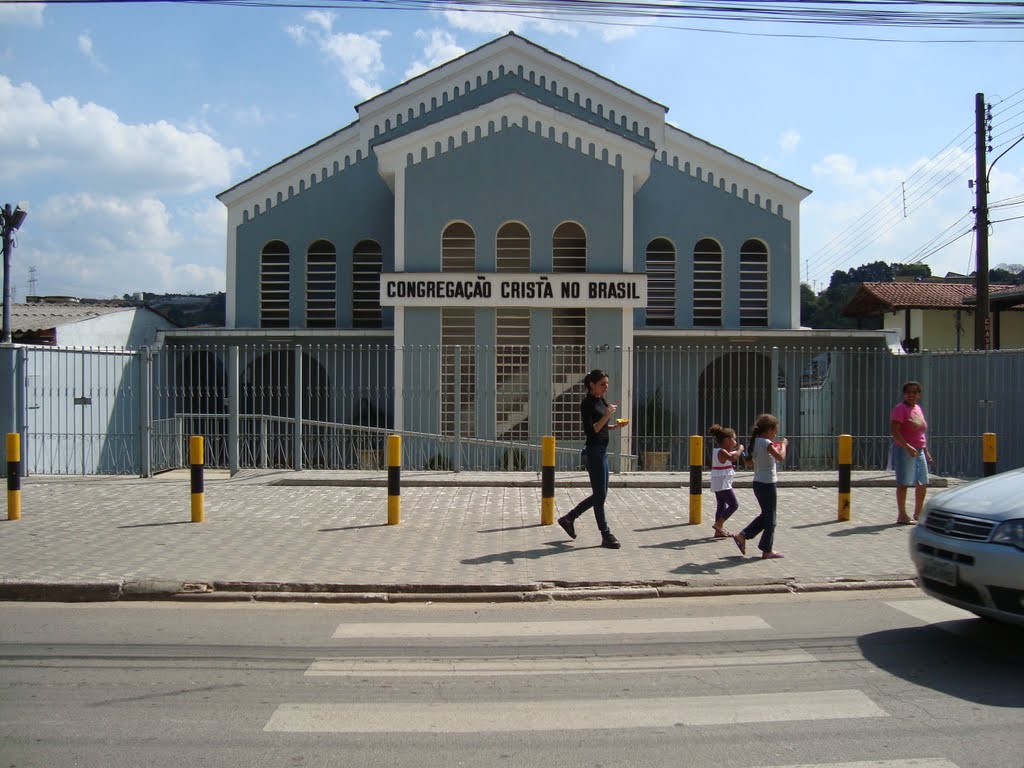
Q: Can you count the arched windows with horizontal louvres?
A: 9